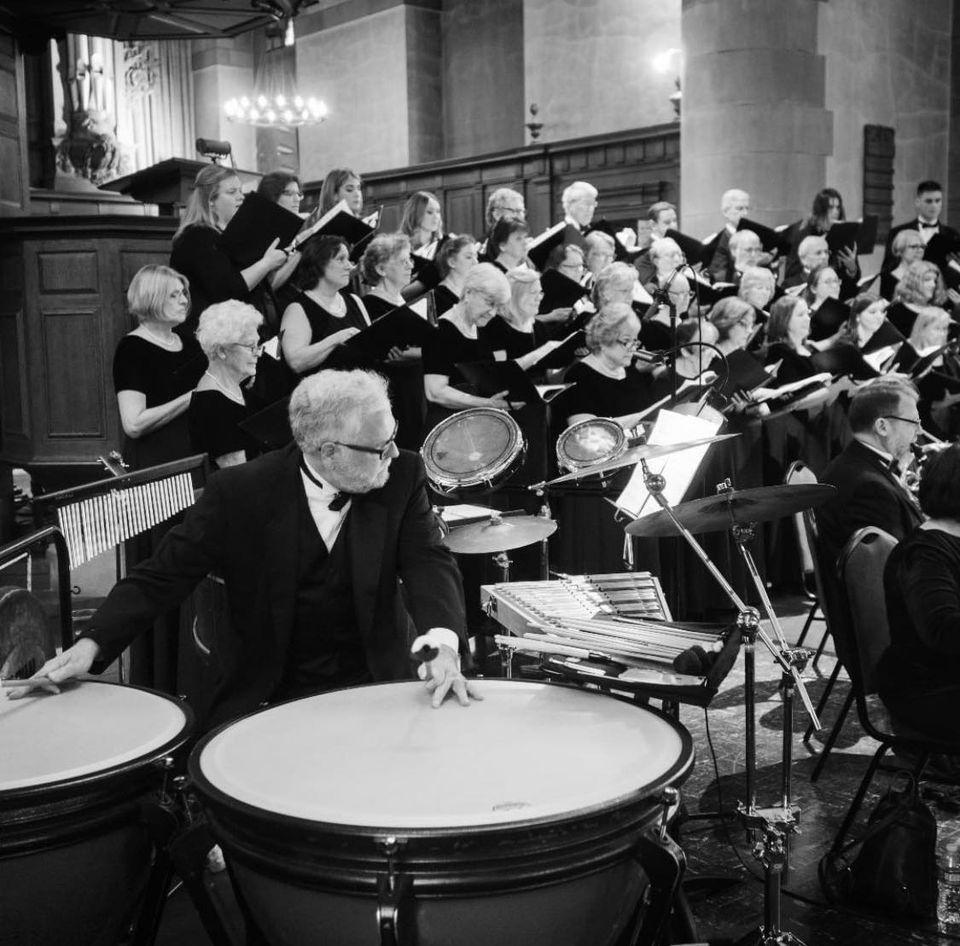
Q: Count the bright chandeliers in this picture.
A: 1